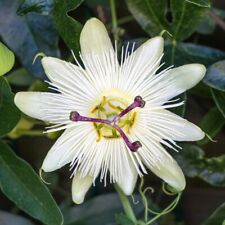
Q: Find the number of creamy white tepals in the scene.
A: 10